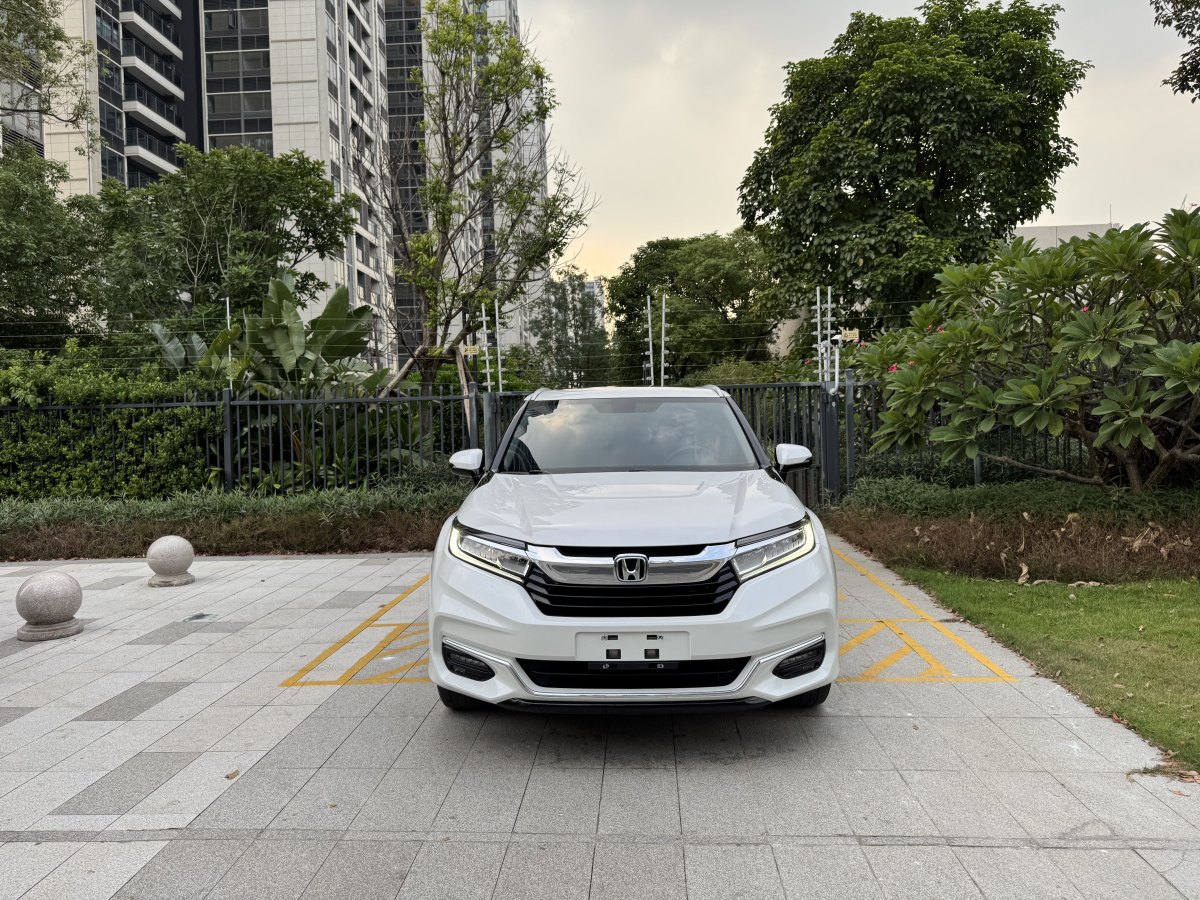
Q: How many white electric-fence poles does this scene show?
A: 7